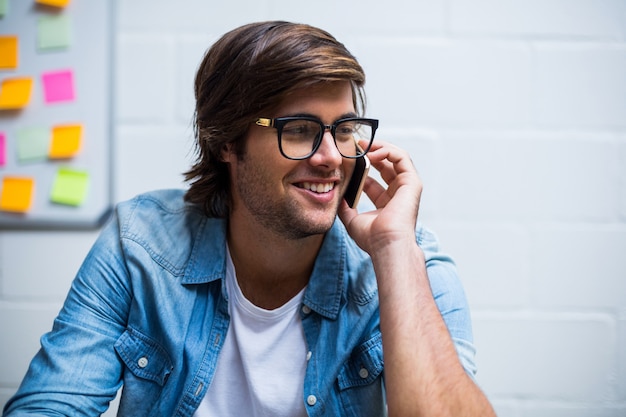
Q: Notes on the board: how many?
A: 11